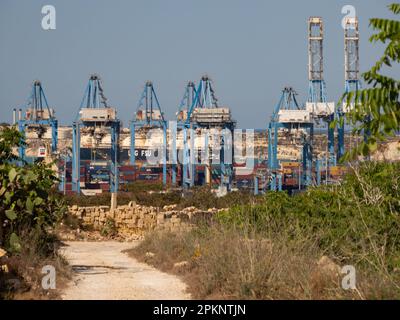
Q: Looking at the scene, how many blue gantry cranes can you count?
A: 8